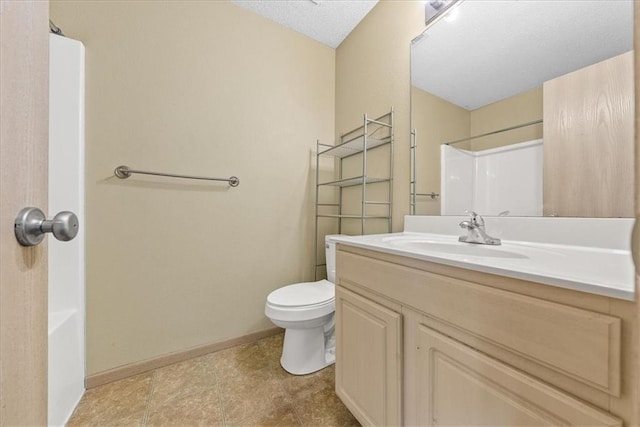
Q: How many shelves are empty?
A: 3